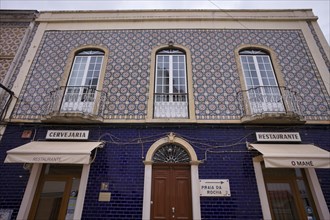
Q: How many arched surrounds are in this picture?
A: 4